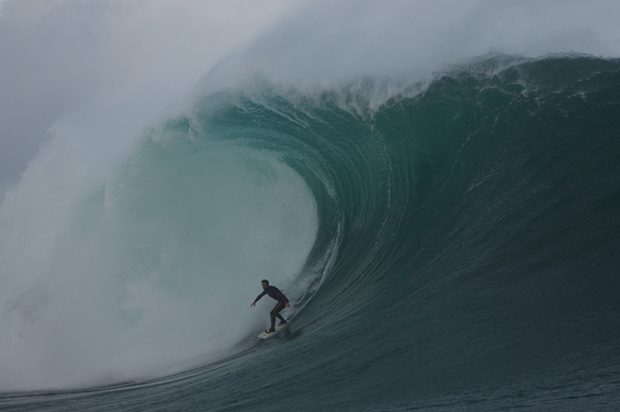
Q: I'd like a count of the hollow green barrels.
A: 1